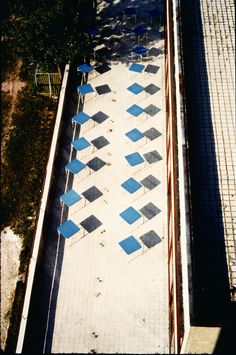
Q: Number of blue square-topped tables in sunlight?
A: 15